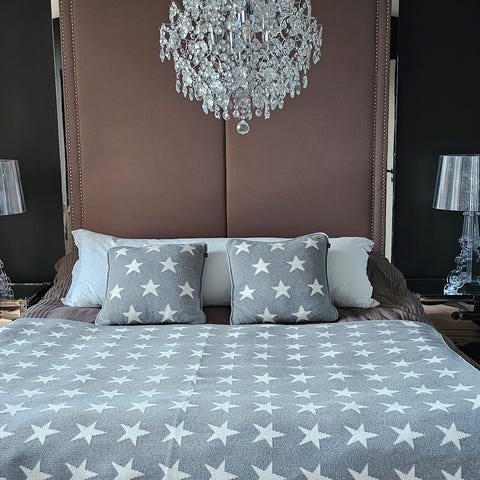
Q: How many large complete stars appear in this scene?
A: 10